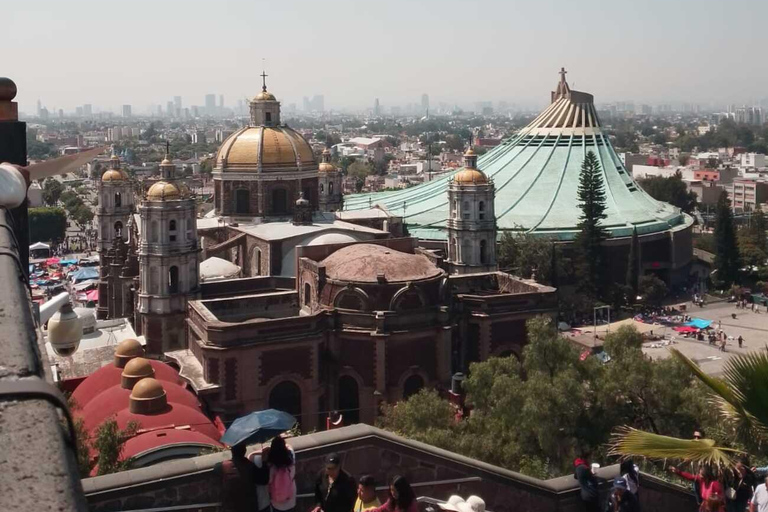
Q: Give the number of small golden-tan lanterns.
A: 3